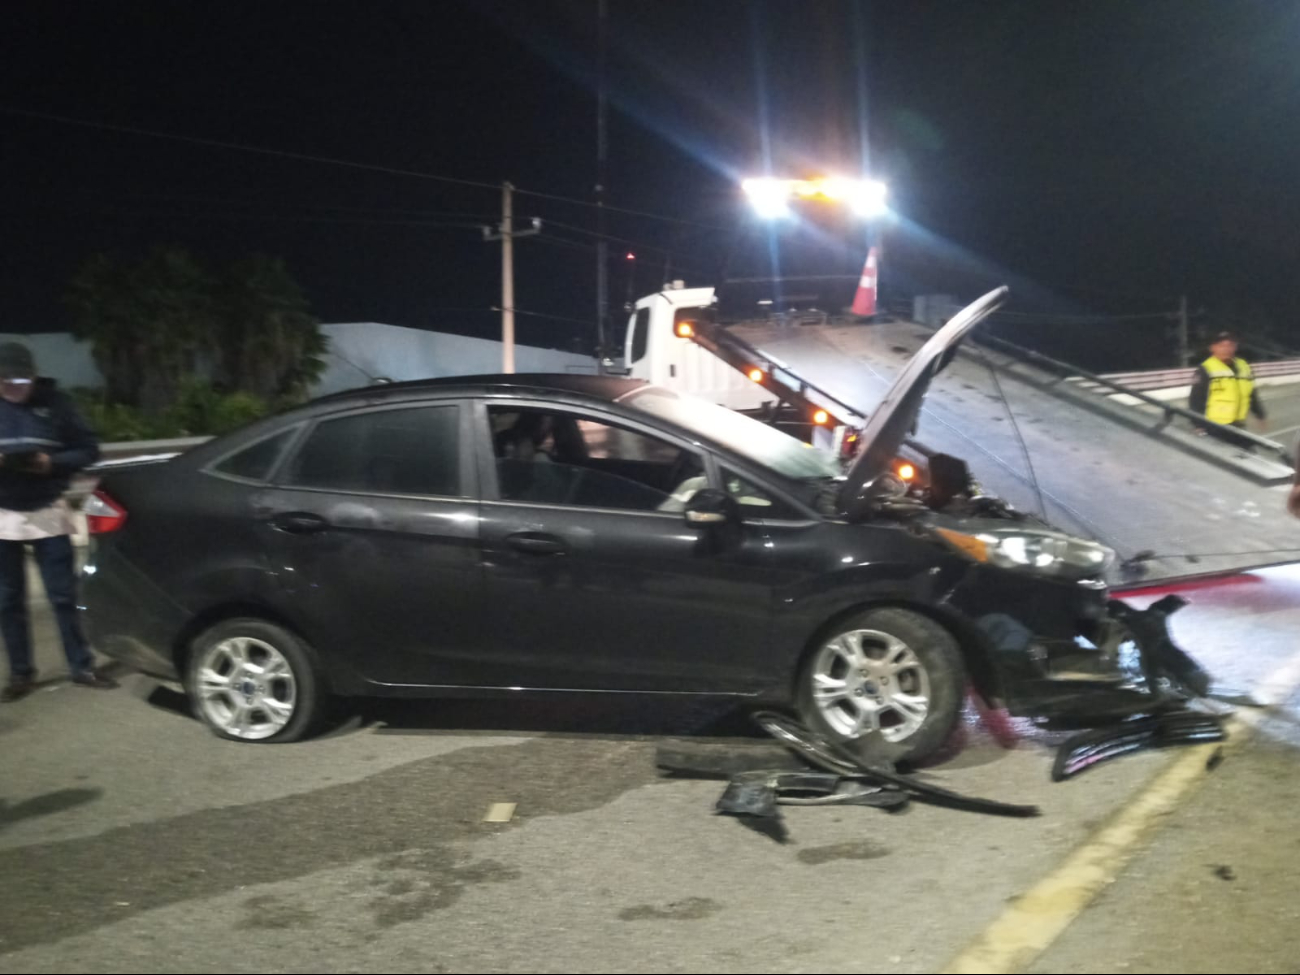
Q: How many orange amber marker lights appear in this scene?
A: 4